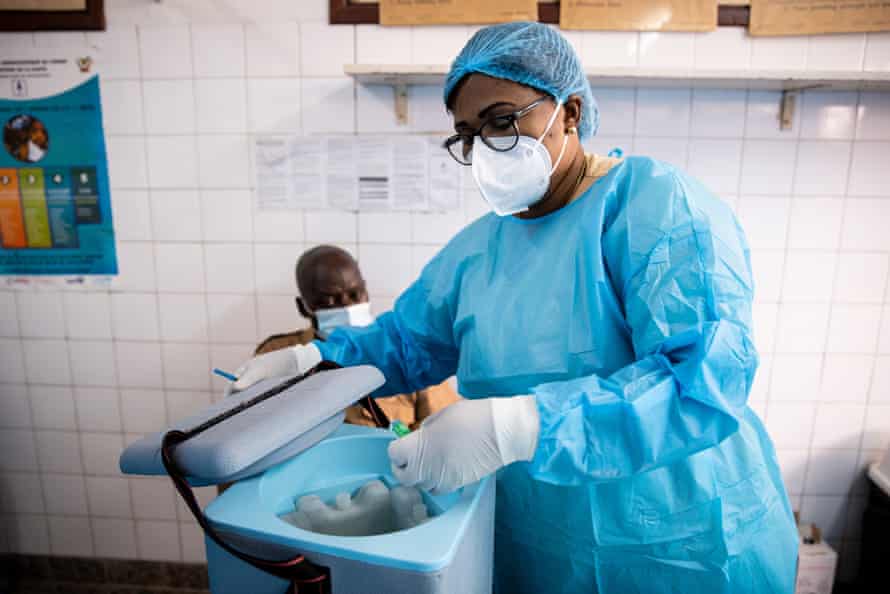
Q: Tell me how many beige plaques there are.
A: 3